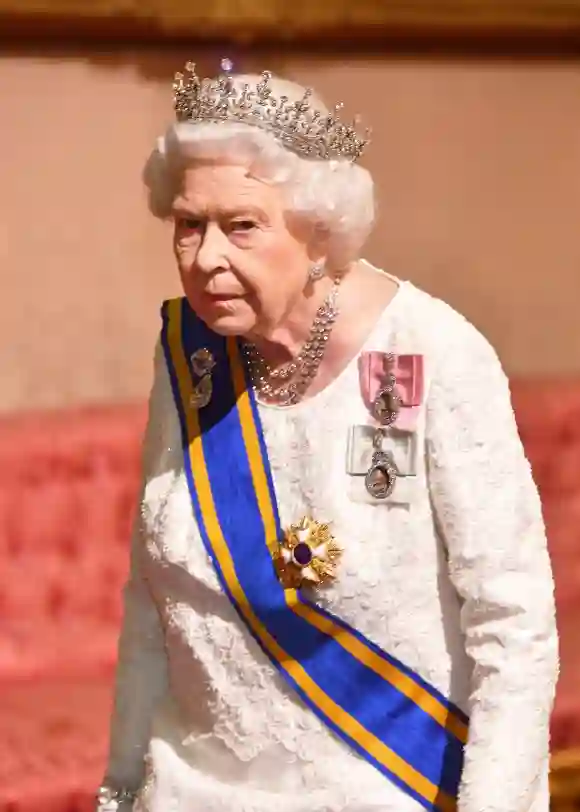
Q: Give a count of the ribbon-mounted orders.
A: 2